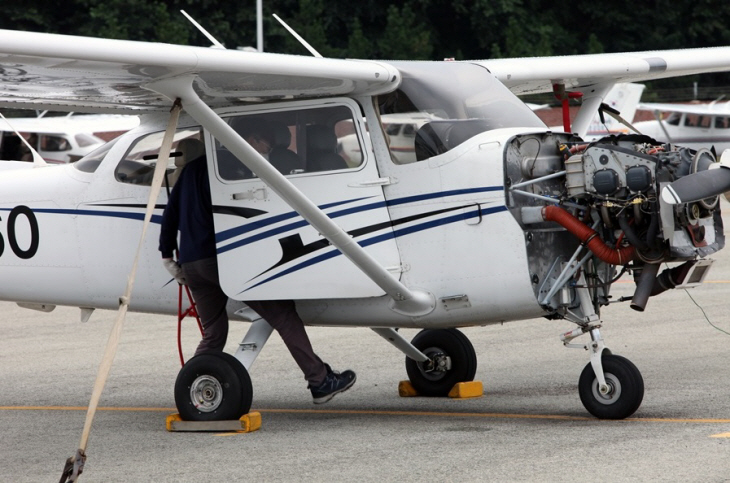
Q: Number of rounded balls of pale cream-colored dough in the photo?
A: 0